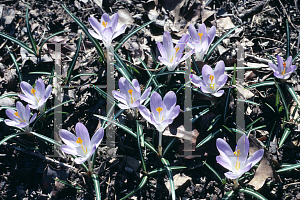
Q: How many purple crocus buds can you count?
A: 11